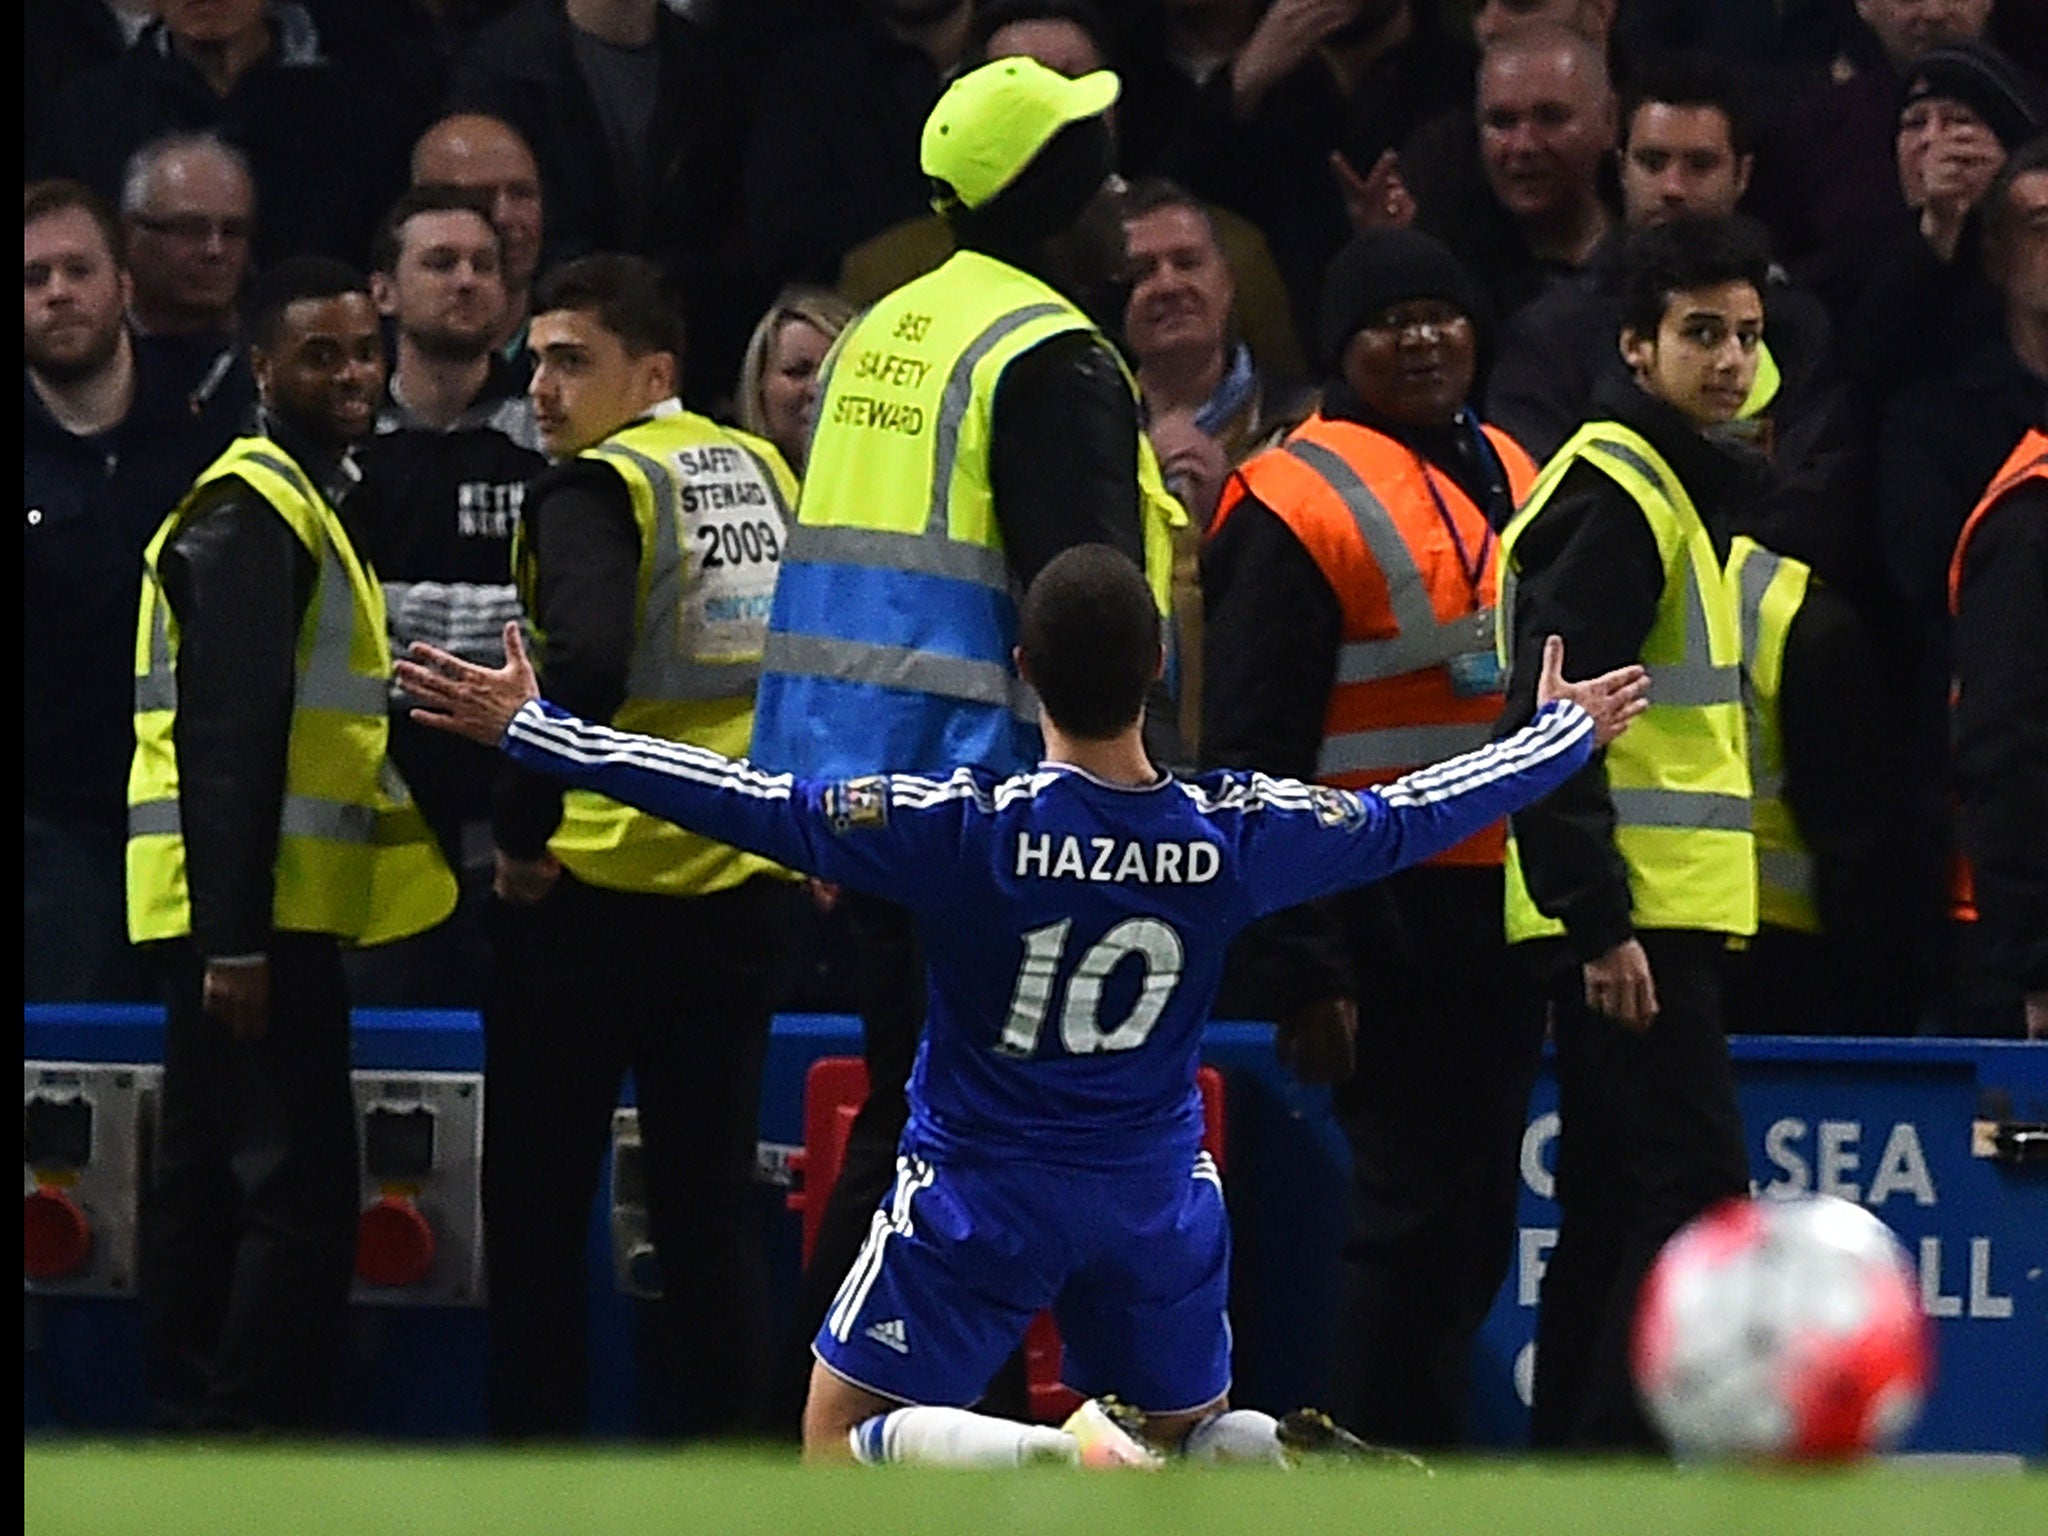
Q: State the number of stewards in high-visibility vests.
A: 7